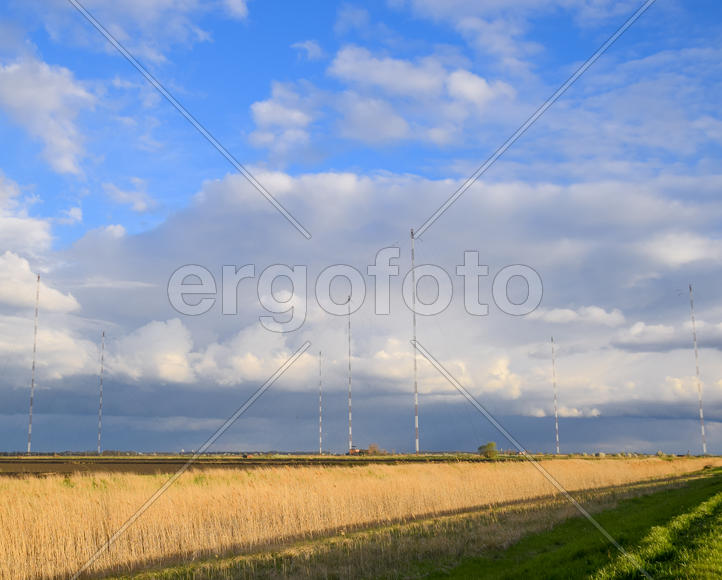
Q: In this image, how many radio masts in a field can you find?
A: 7